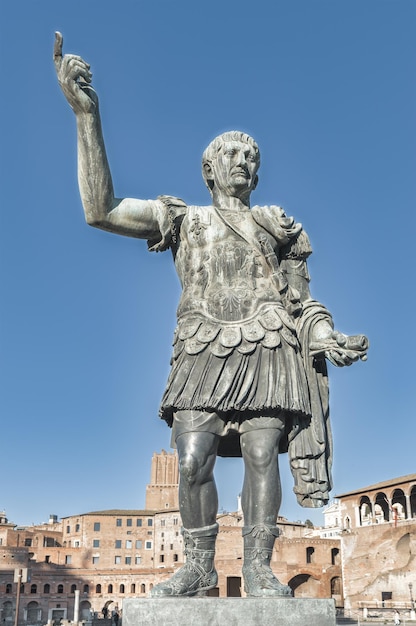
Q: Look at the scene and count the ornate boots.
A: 2